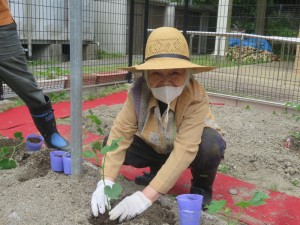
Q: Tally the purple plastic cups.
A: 4